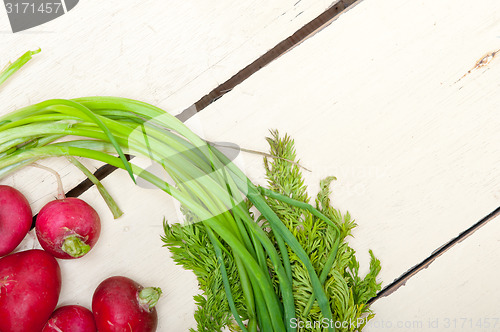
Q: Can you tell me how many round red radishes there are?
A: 5